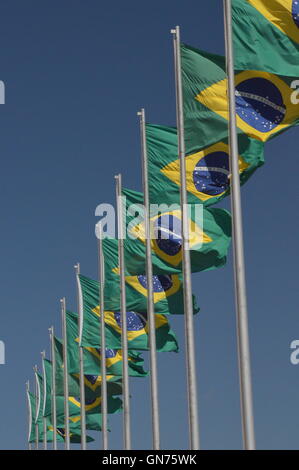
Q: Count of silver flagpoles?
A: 11